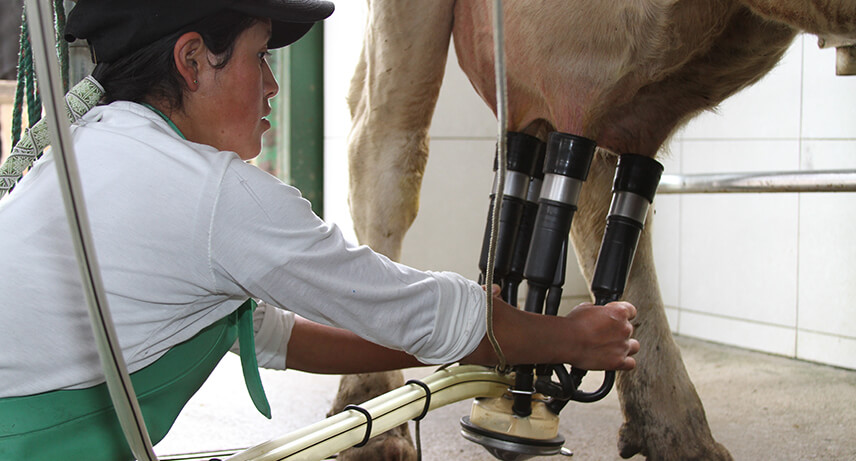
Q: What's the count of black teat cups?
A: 4